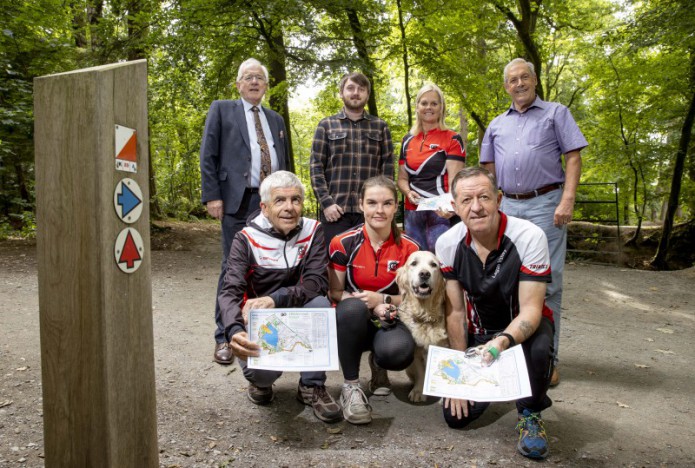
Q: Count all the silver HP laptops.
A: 0